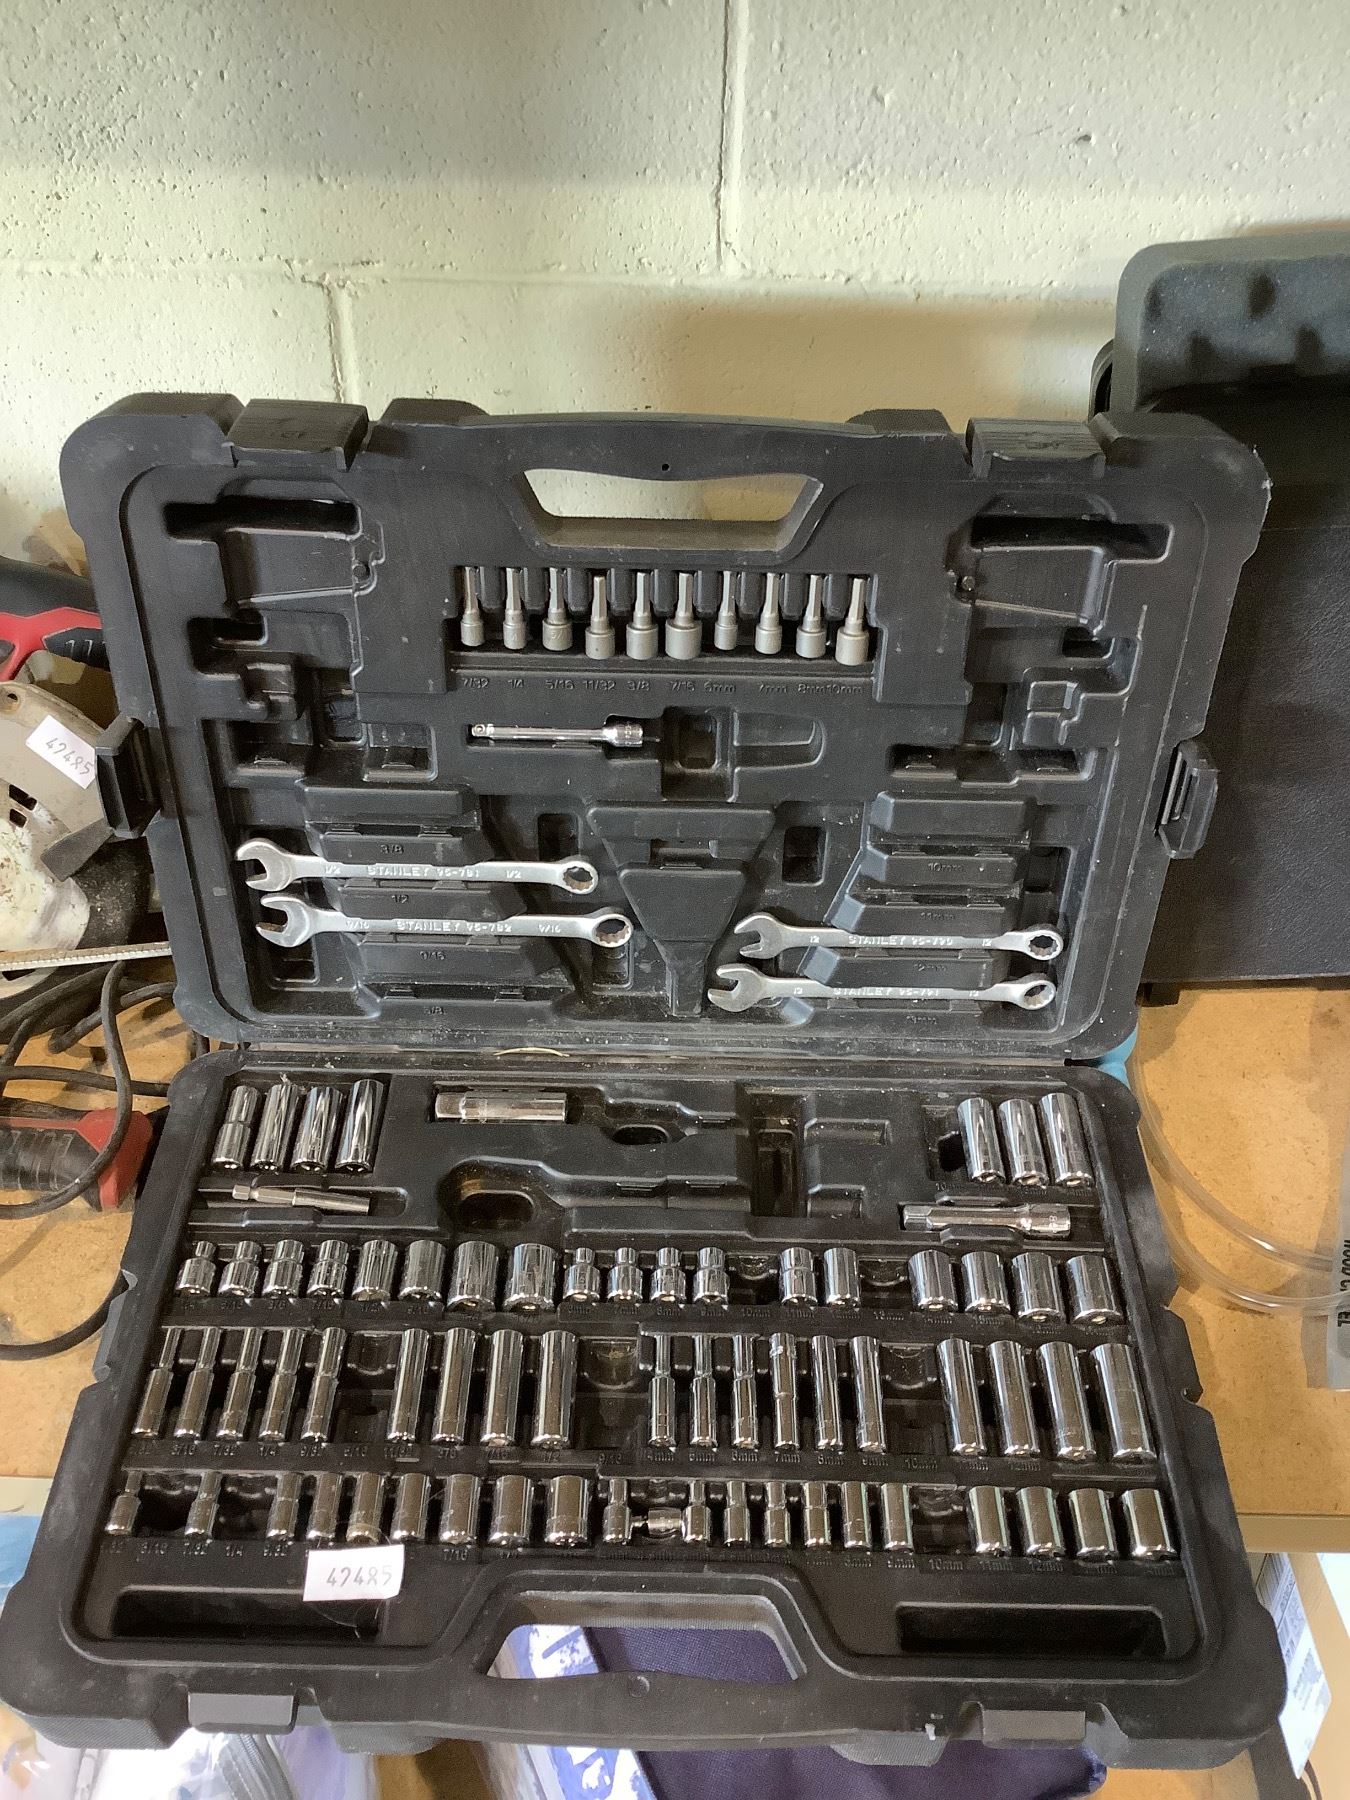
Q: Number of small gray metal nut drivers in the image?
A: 10